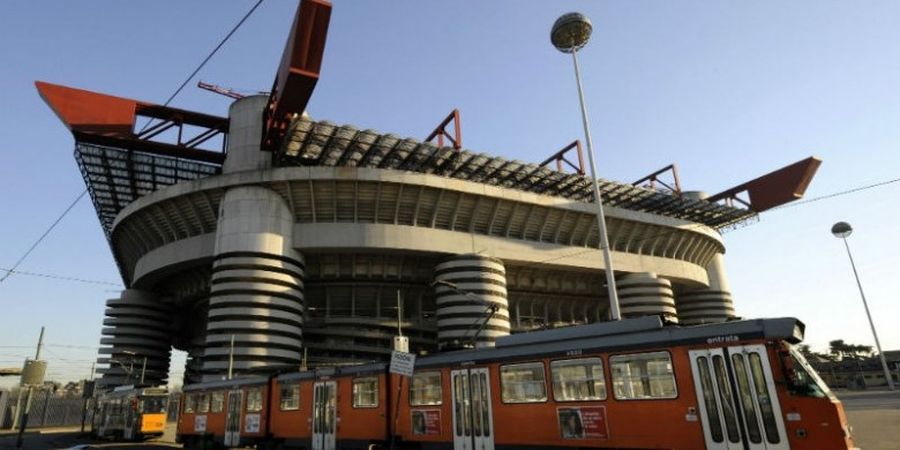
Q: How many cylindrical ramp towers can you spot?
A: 5